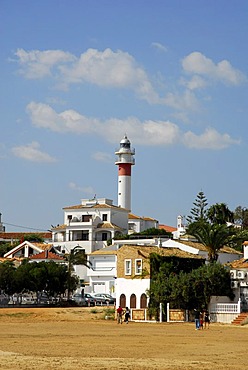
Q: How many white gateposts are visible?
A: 2